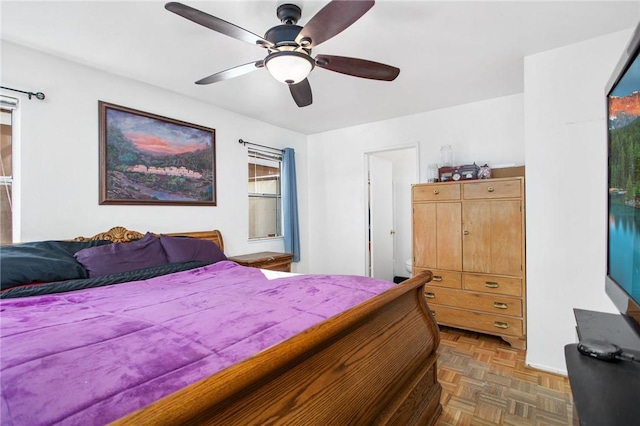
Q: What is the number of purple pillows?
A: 2